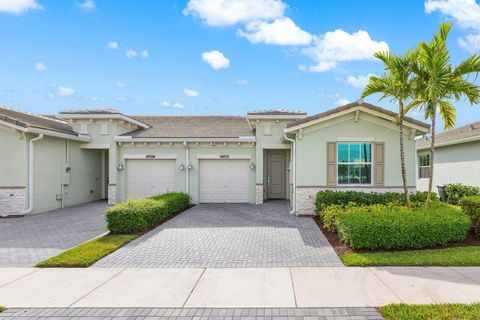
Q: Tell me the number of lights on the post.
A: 2